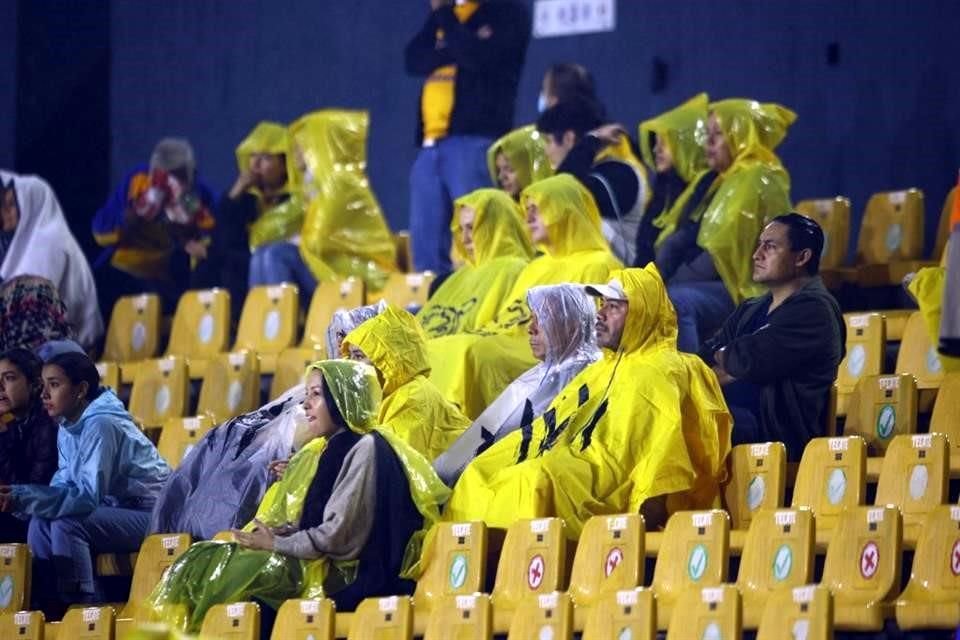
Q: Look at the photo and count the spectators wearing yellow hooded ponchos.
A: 10